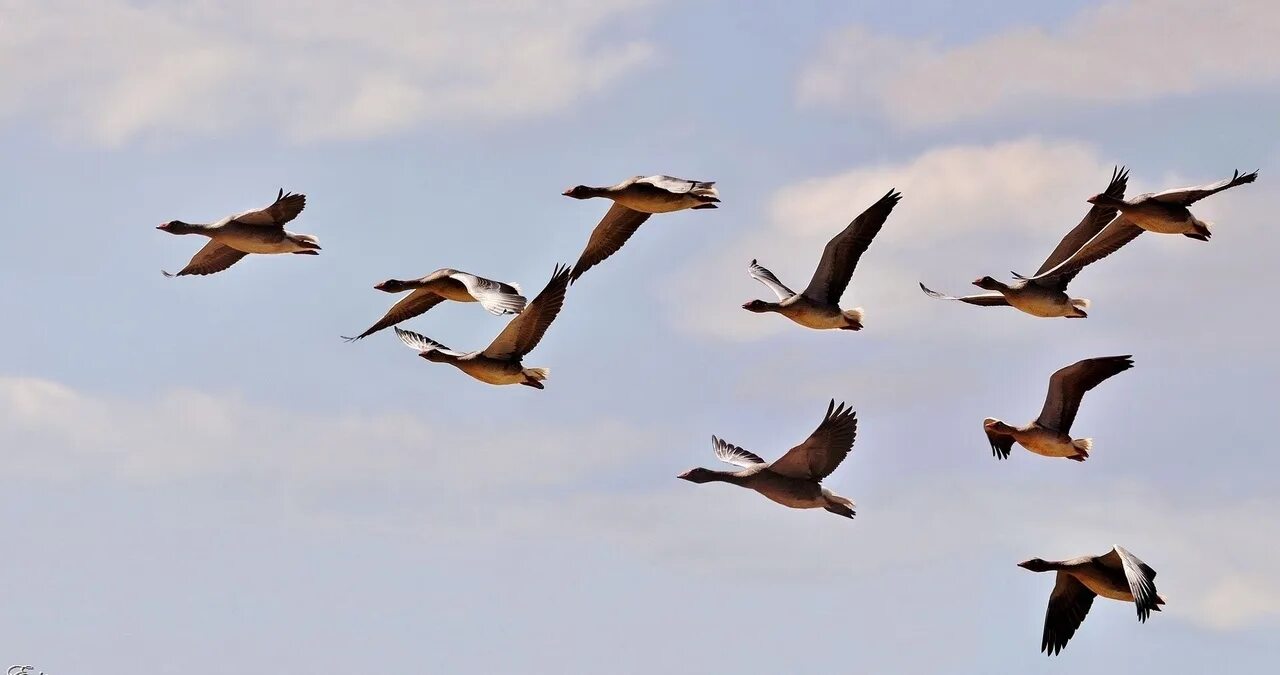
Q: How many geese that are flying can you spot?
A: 10